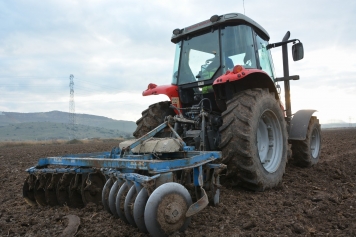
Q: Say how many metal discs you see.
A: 12